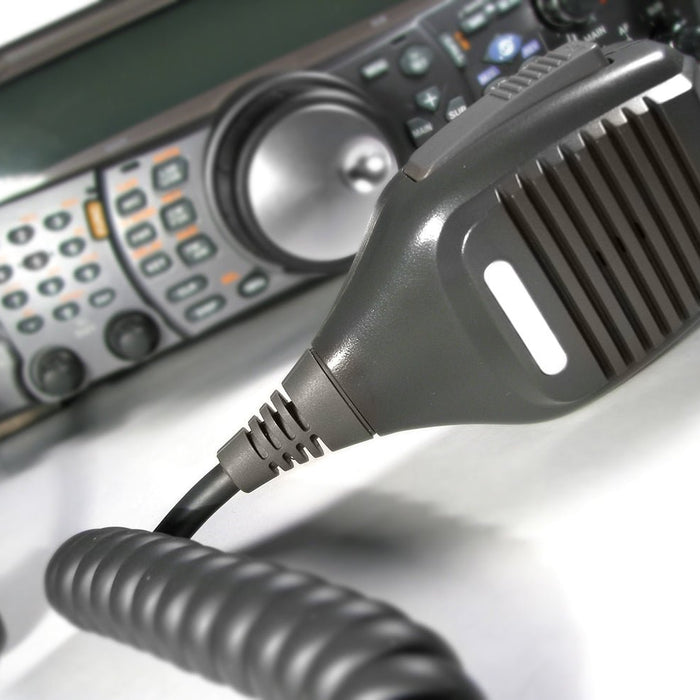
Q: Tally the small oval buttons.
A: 11